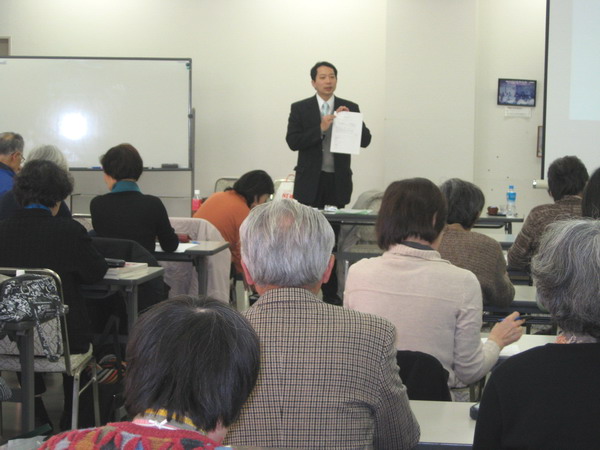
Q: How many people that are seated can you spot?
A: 12